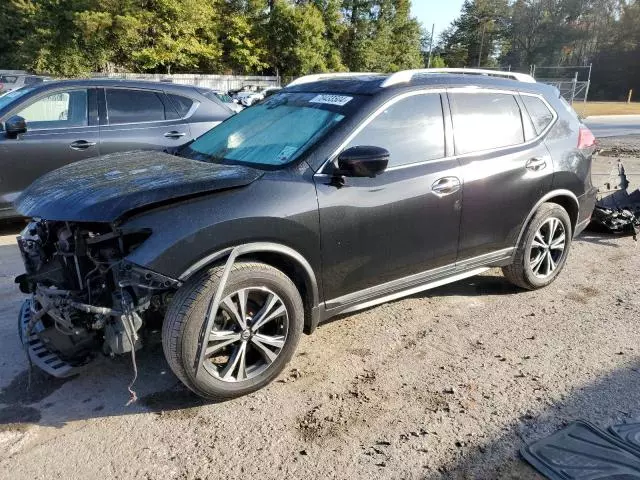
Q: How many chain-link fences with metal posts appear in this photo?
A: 1